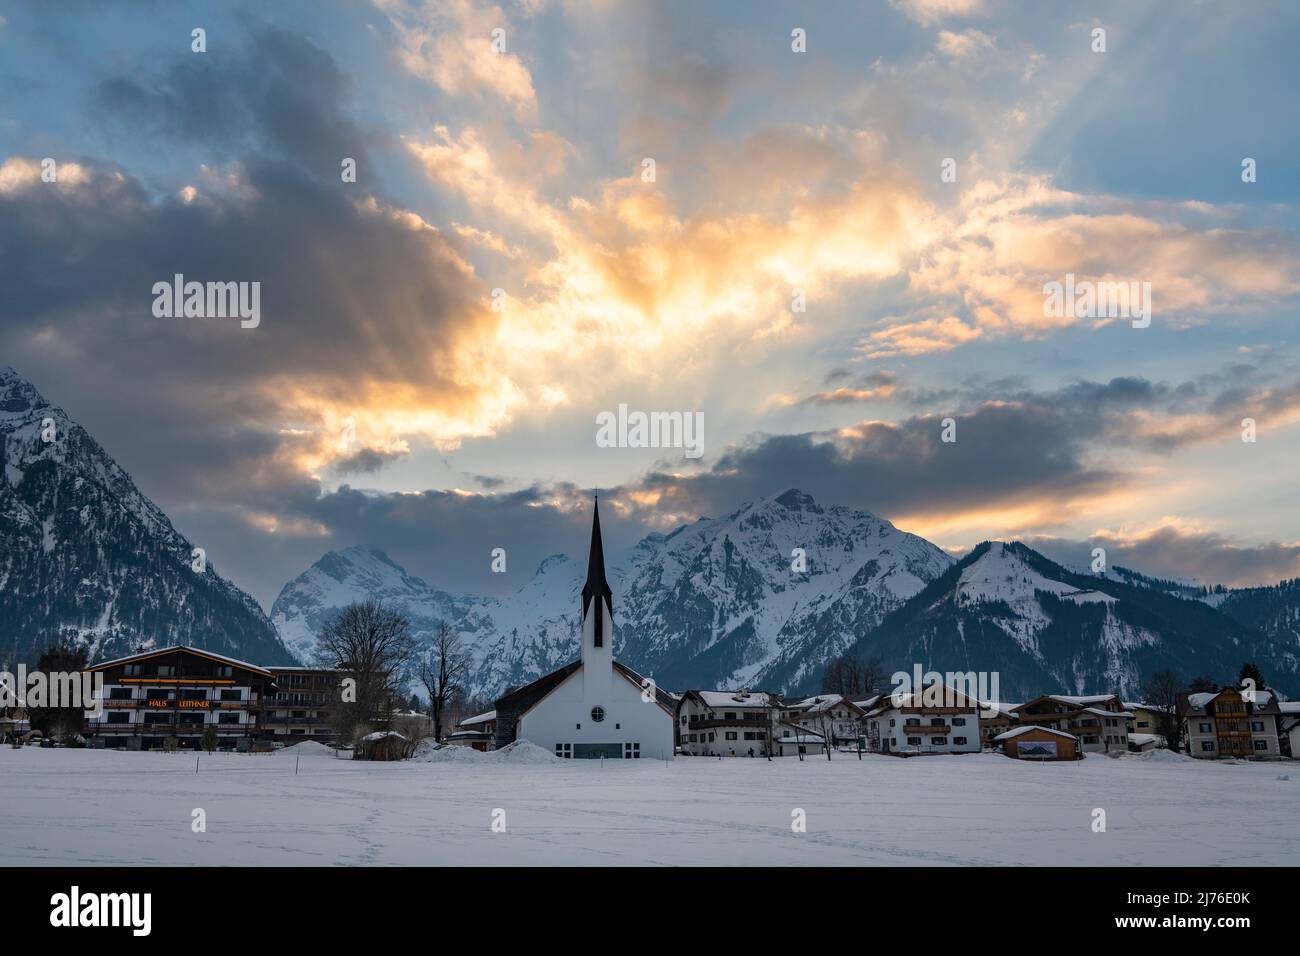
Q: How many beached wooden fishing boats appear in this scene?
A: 0